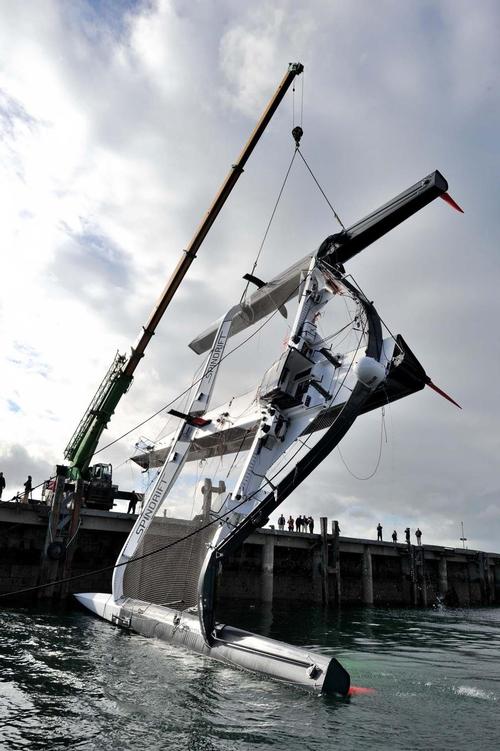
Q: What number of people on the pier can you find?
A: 12